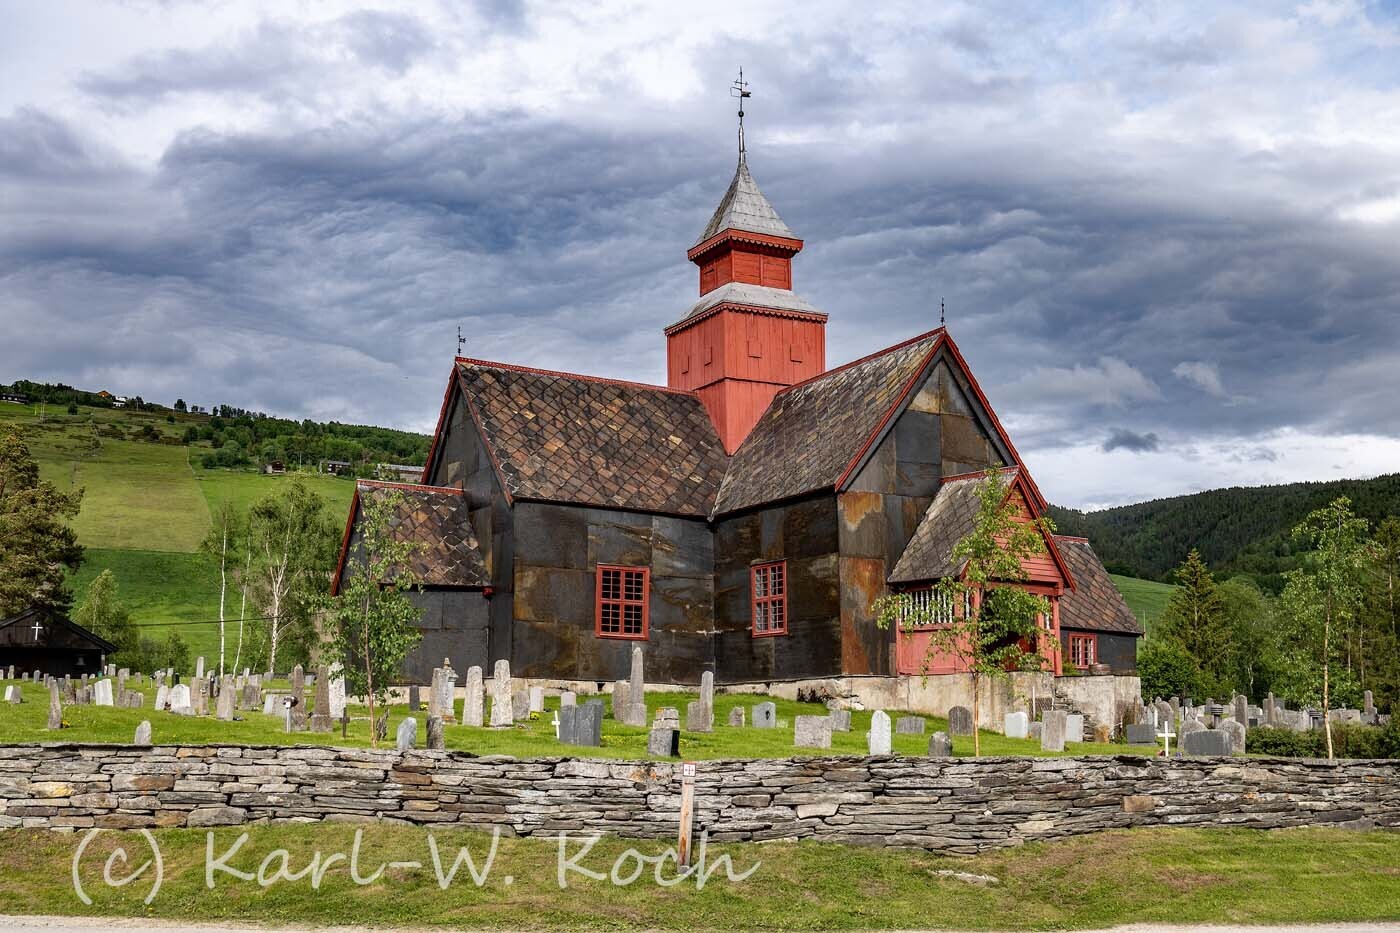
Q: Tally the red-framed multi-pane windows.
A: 3